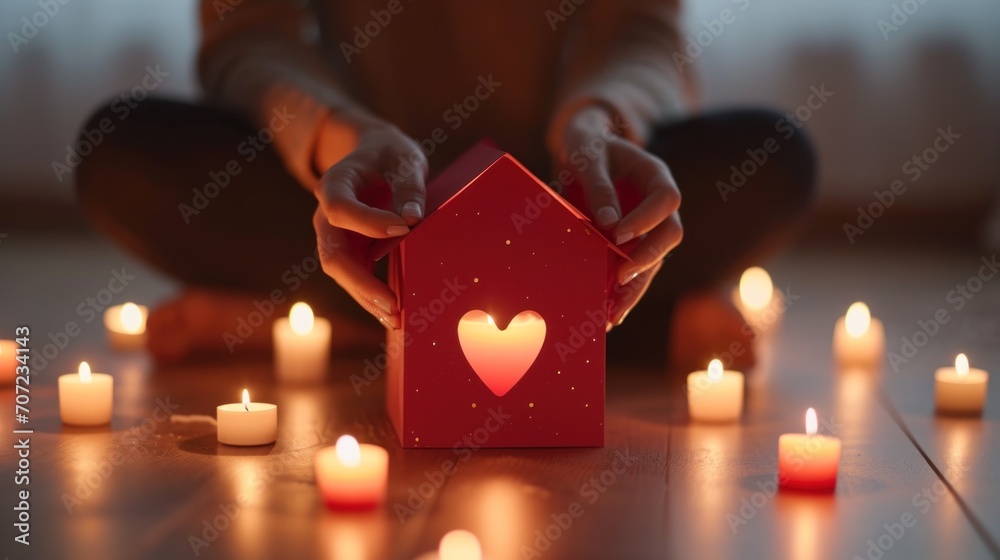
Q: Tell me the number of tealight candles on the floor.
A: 12